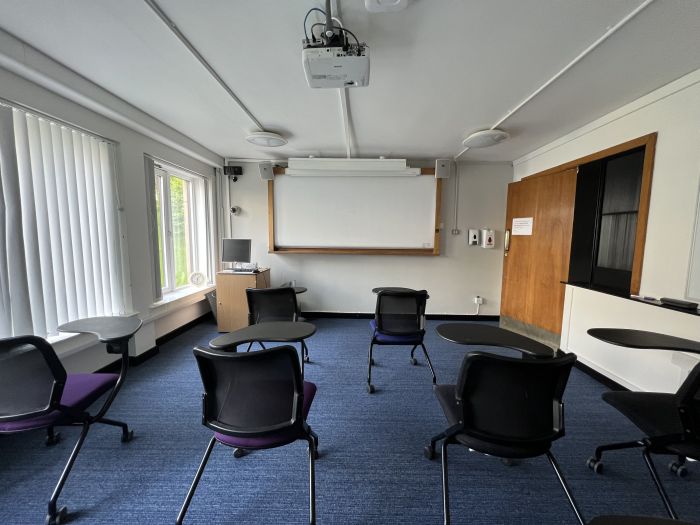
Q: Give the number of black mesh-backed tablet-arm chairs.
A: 6